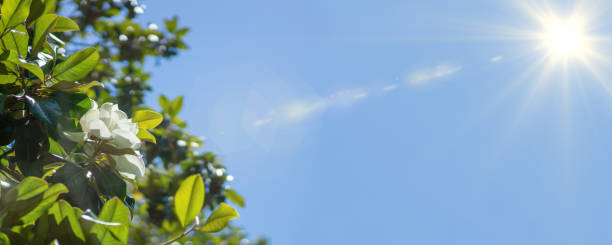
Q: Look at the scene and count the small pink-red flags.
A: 0